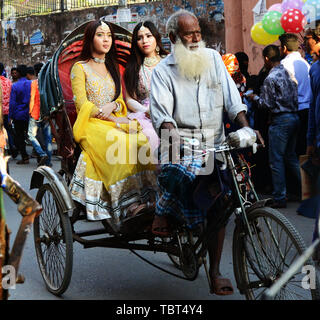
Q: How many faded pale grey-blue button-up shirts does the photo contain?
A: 1